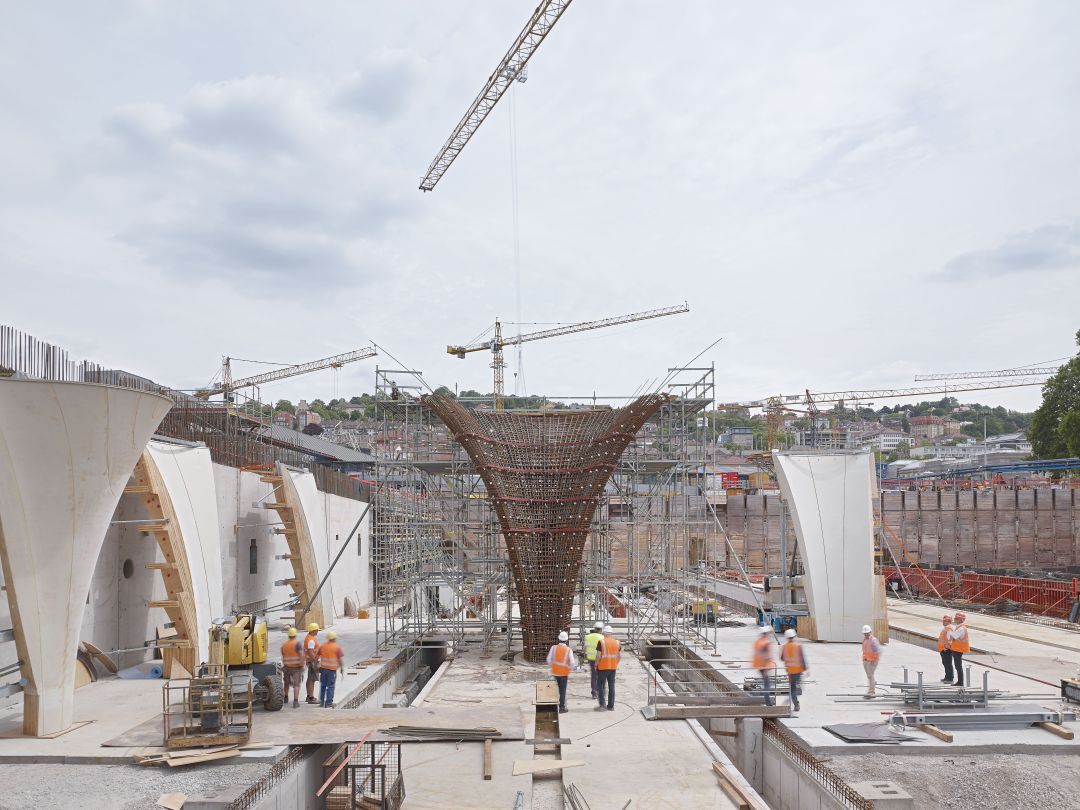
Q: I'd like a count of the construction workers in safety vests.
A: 11